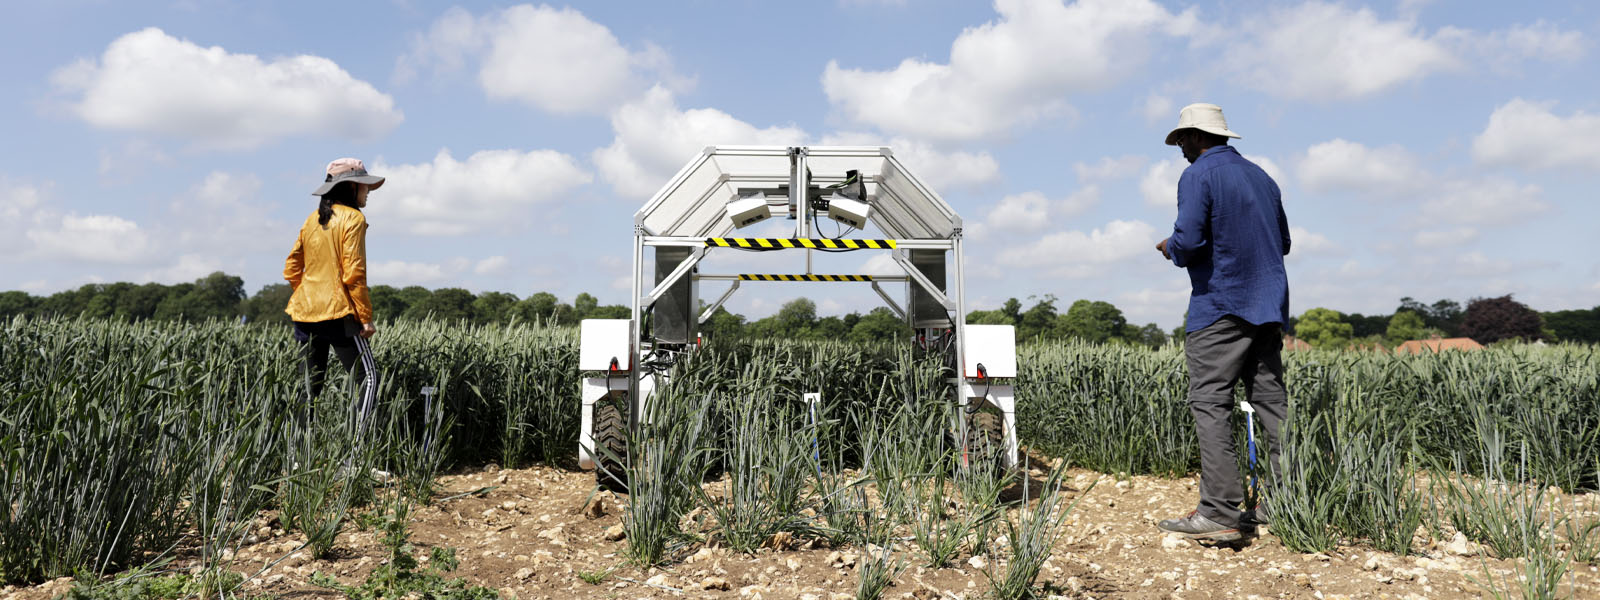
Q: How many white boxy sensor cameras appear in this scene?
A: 2